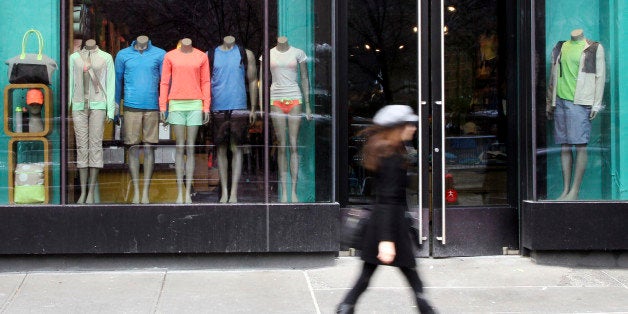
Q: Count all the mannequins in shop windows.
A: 6